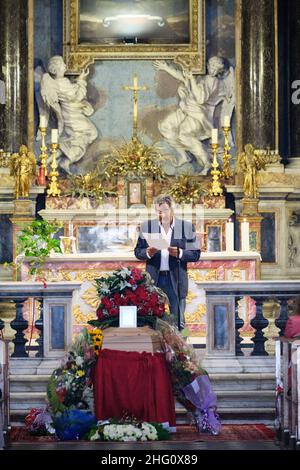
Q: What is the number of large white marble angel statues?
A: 2